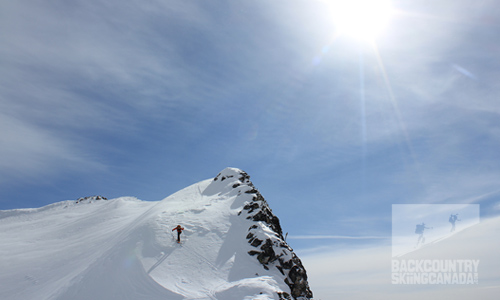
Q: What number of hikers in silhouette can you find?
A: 2